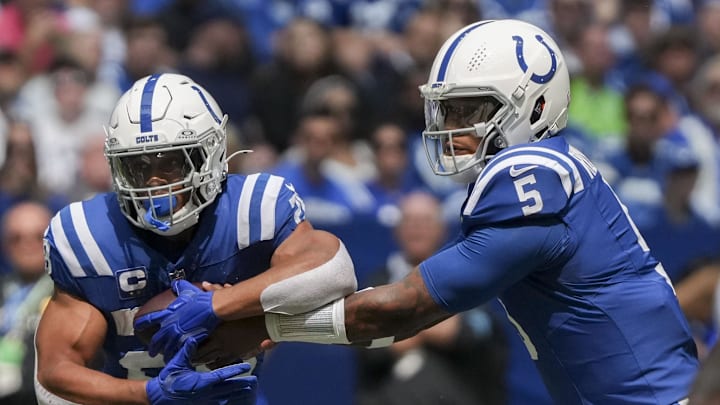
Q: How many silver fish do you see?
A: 0